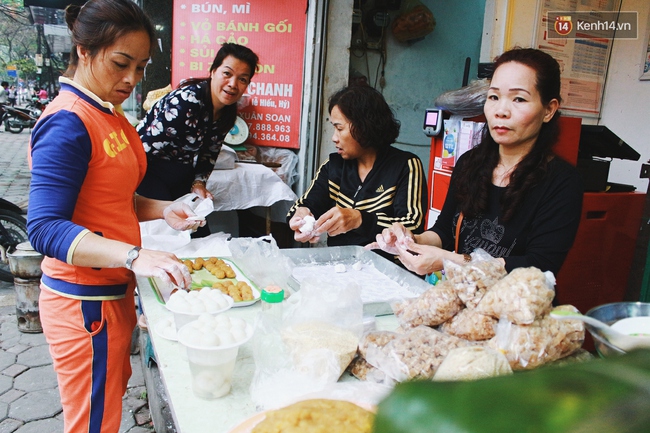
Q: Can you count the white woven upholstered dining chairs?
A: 0